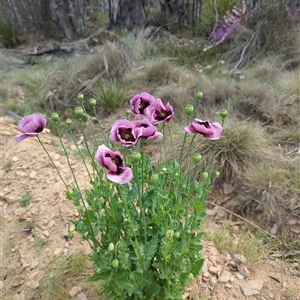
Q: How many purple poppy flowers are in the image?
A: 7